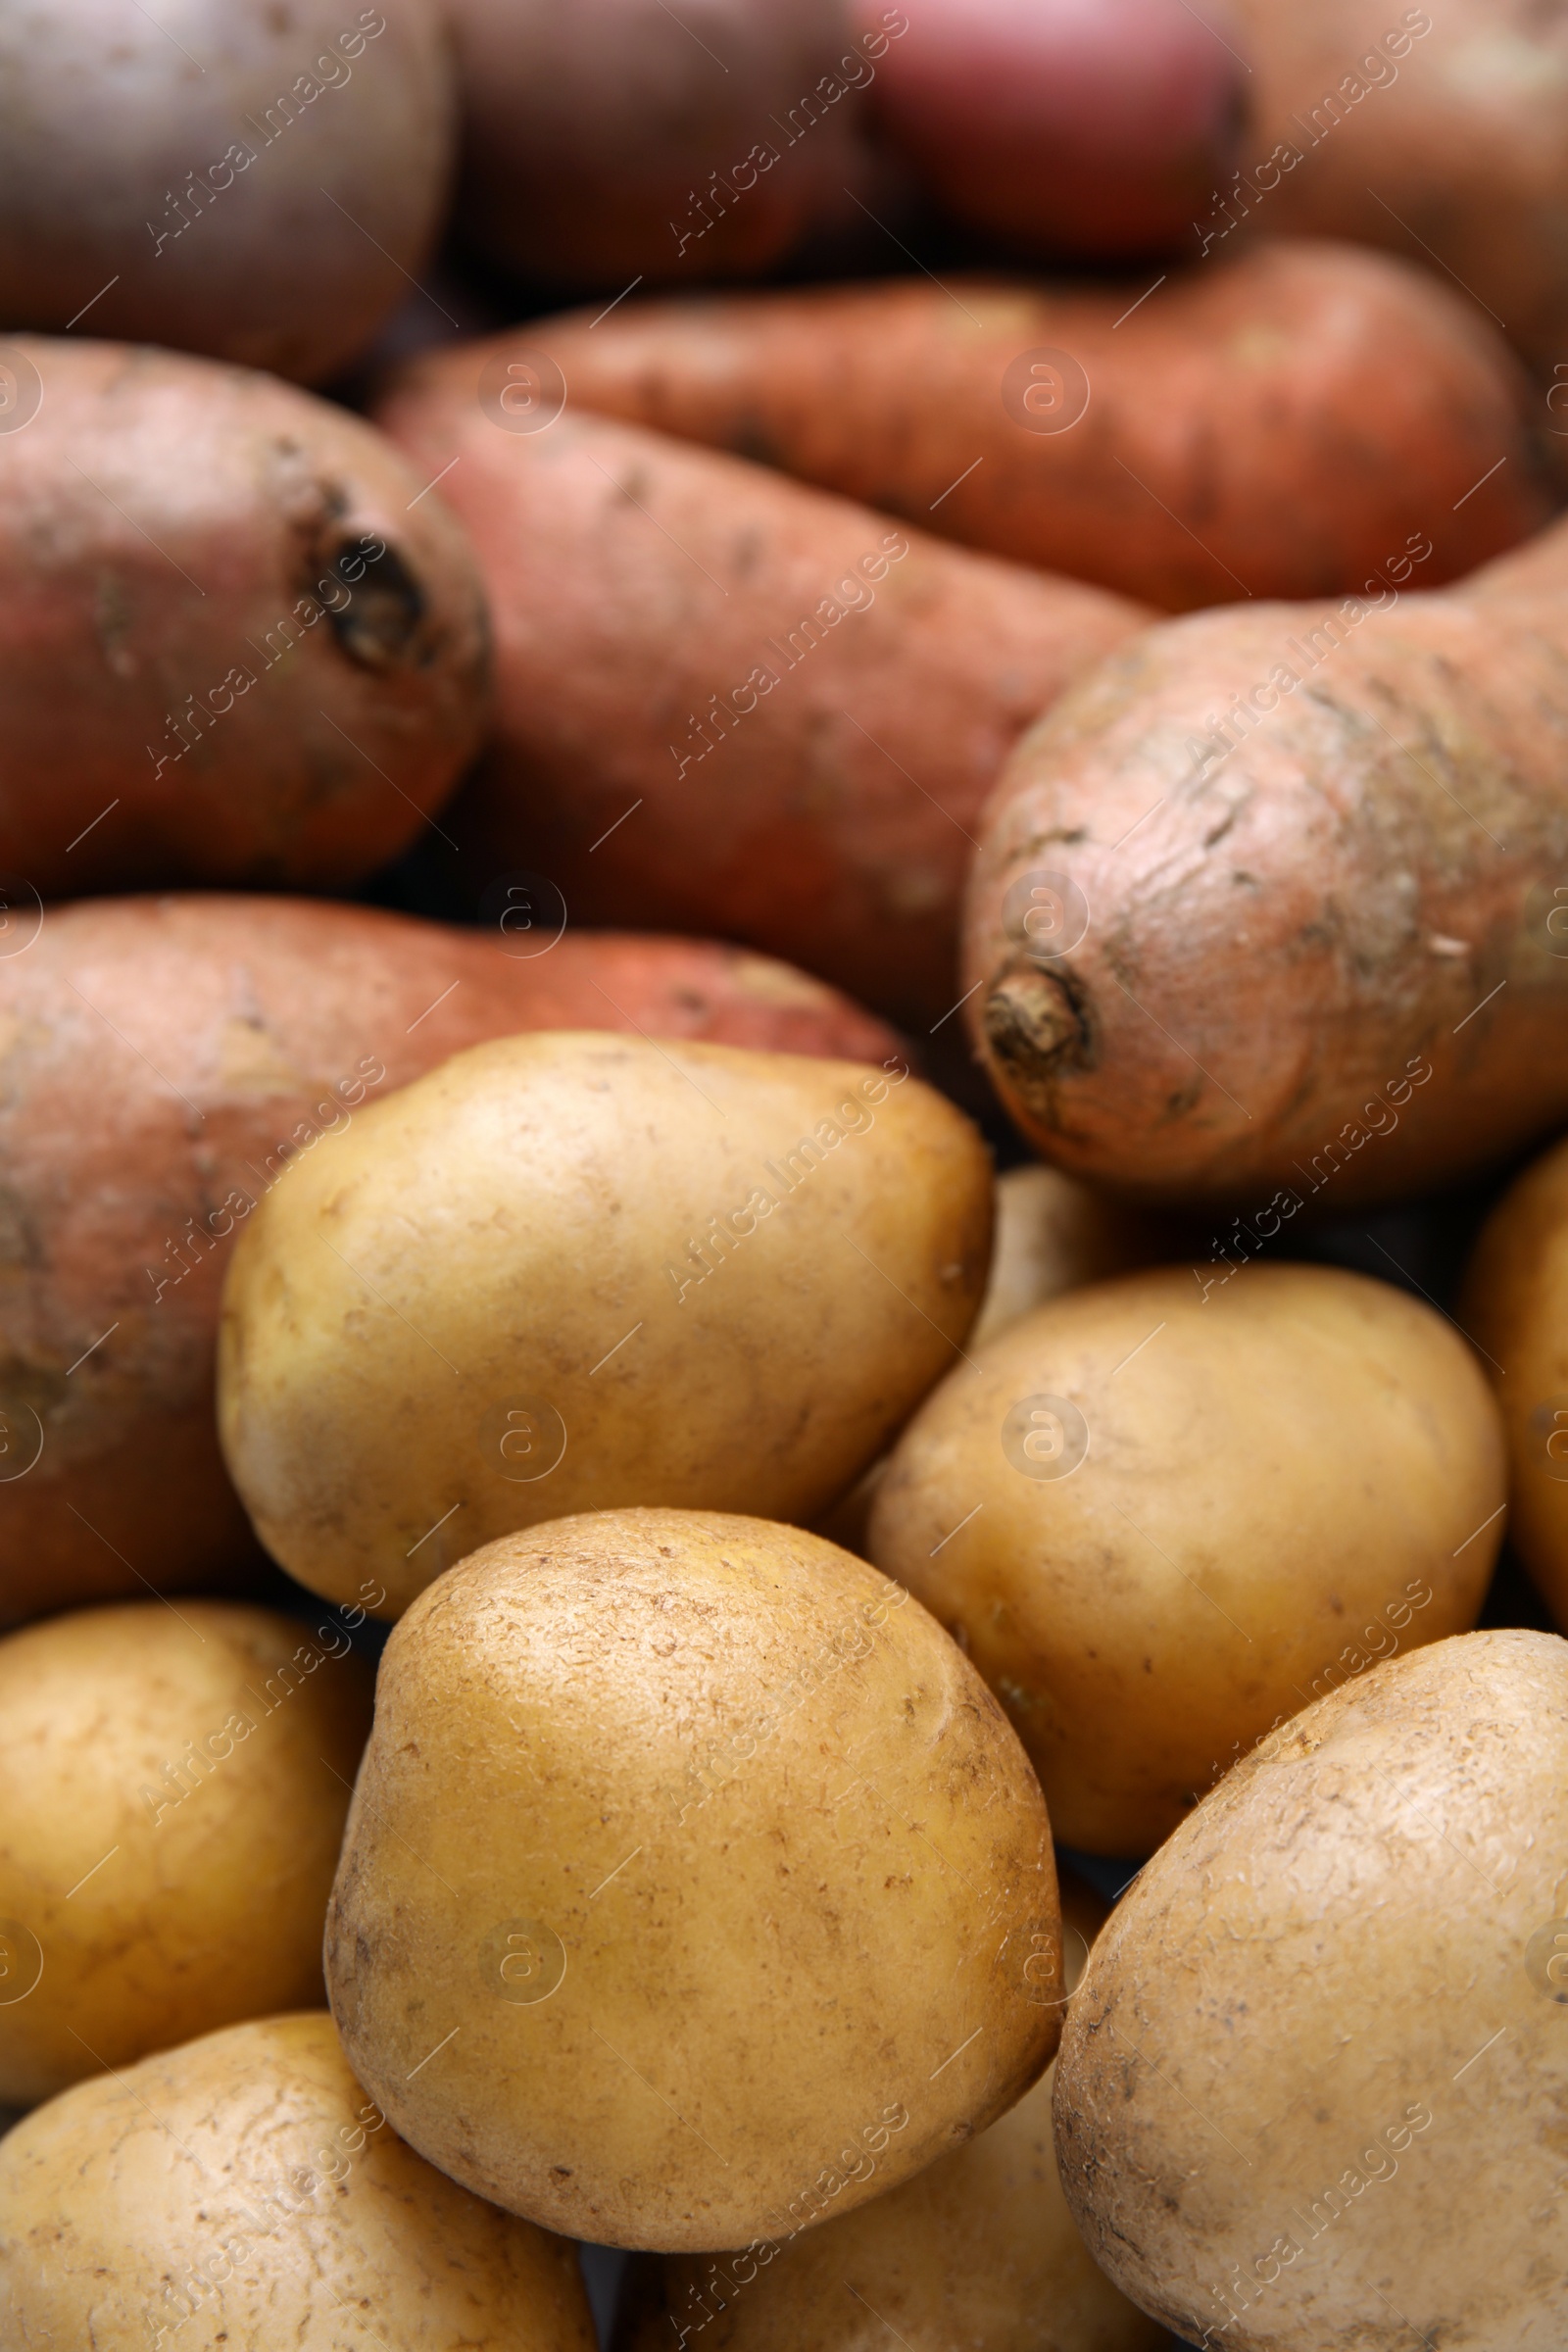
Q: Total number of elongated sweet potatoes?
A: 5